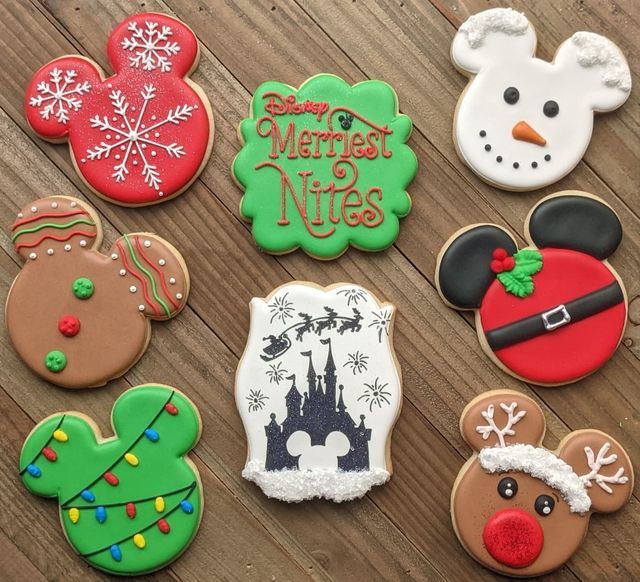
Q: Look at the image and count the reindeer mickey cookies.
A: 1